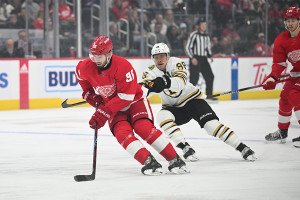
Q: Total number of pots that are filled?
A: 0